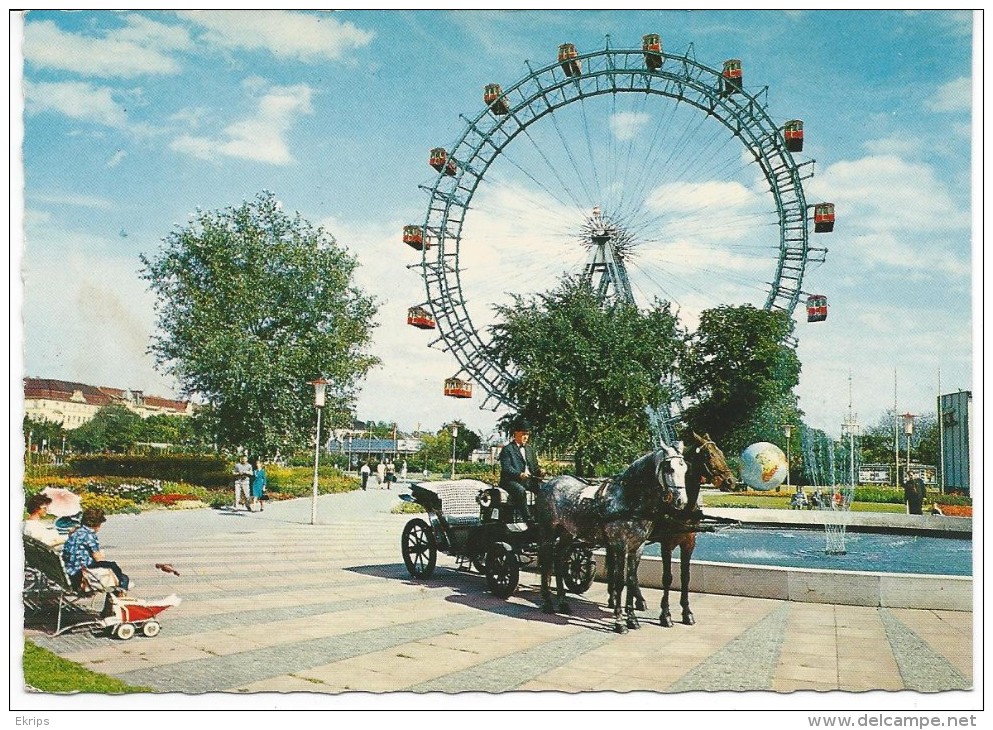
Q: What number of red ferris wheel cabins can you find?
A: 11